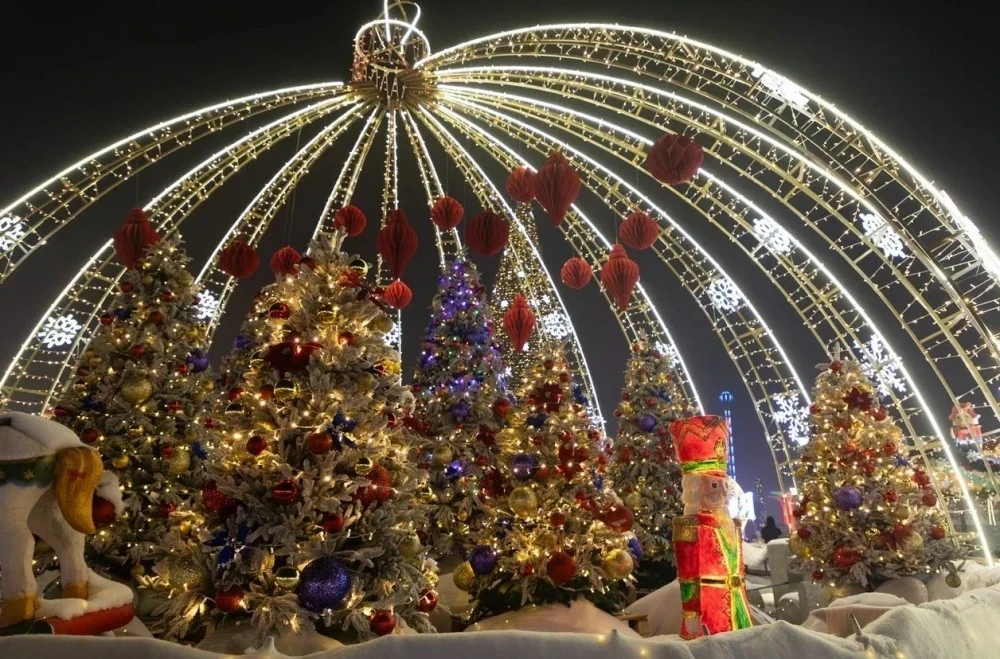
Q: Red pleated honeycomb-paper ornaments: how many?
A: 15